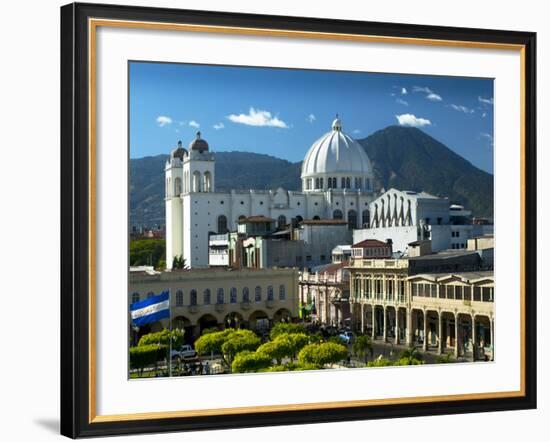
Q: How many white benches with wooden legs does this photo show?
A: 0